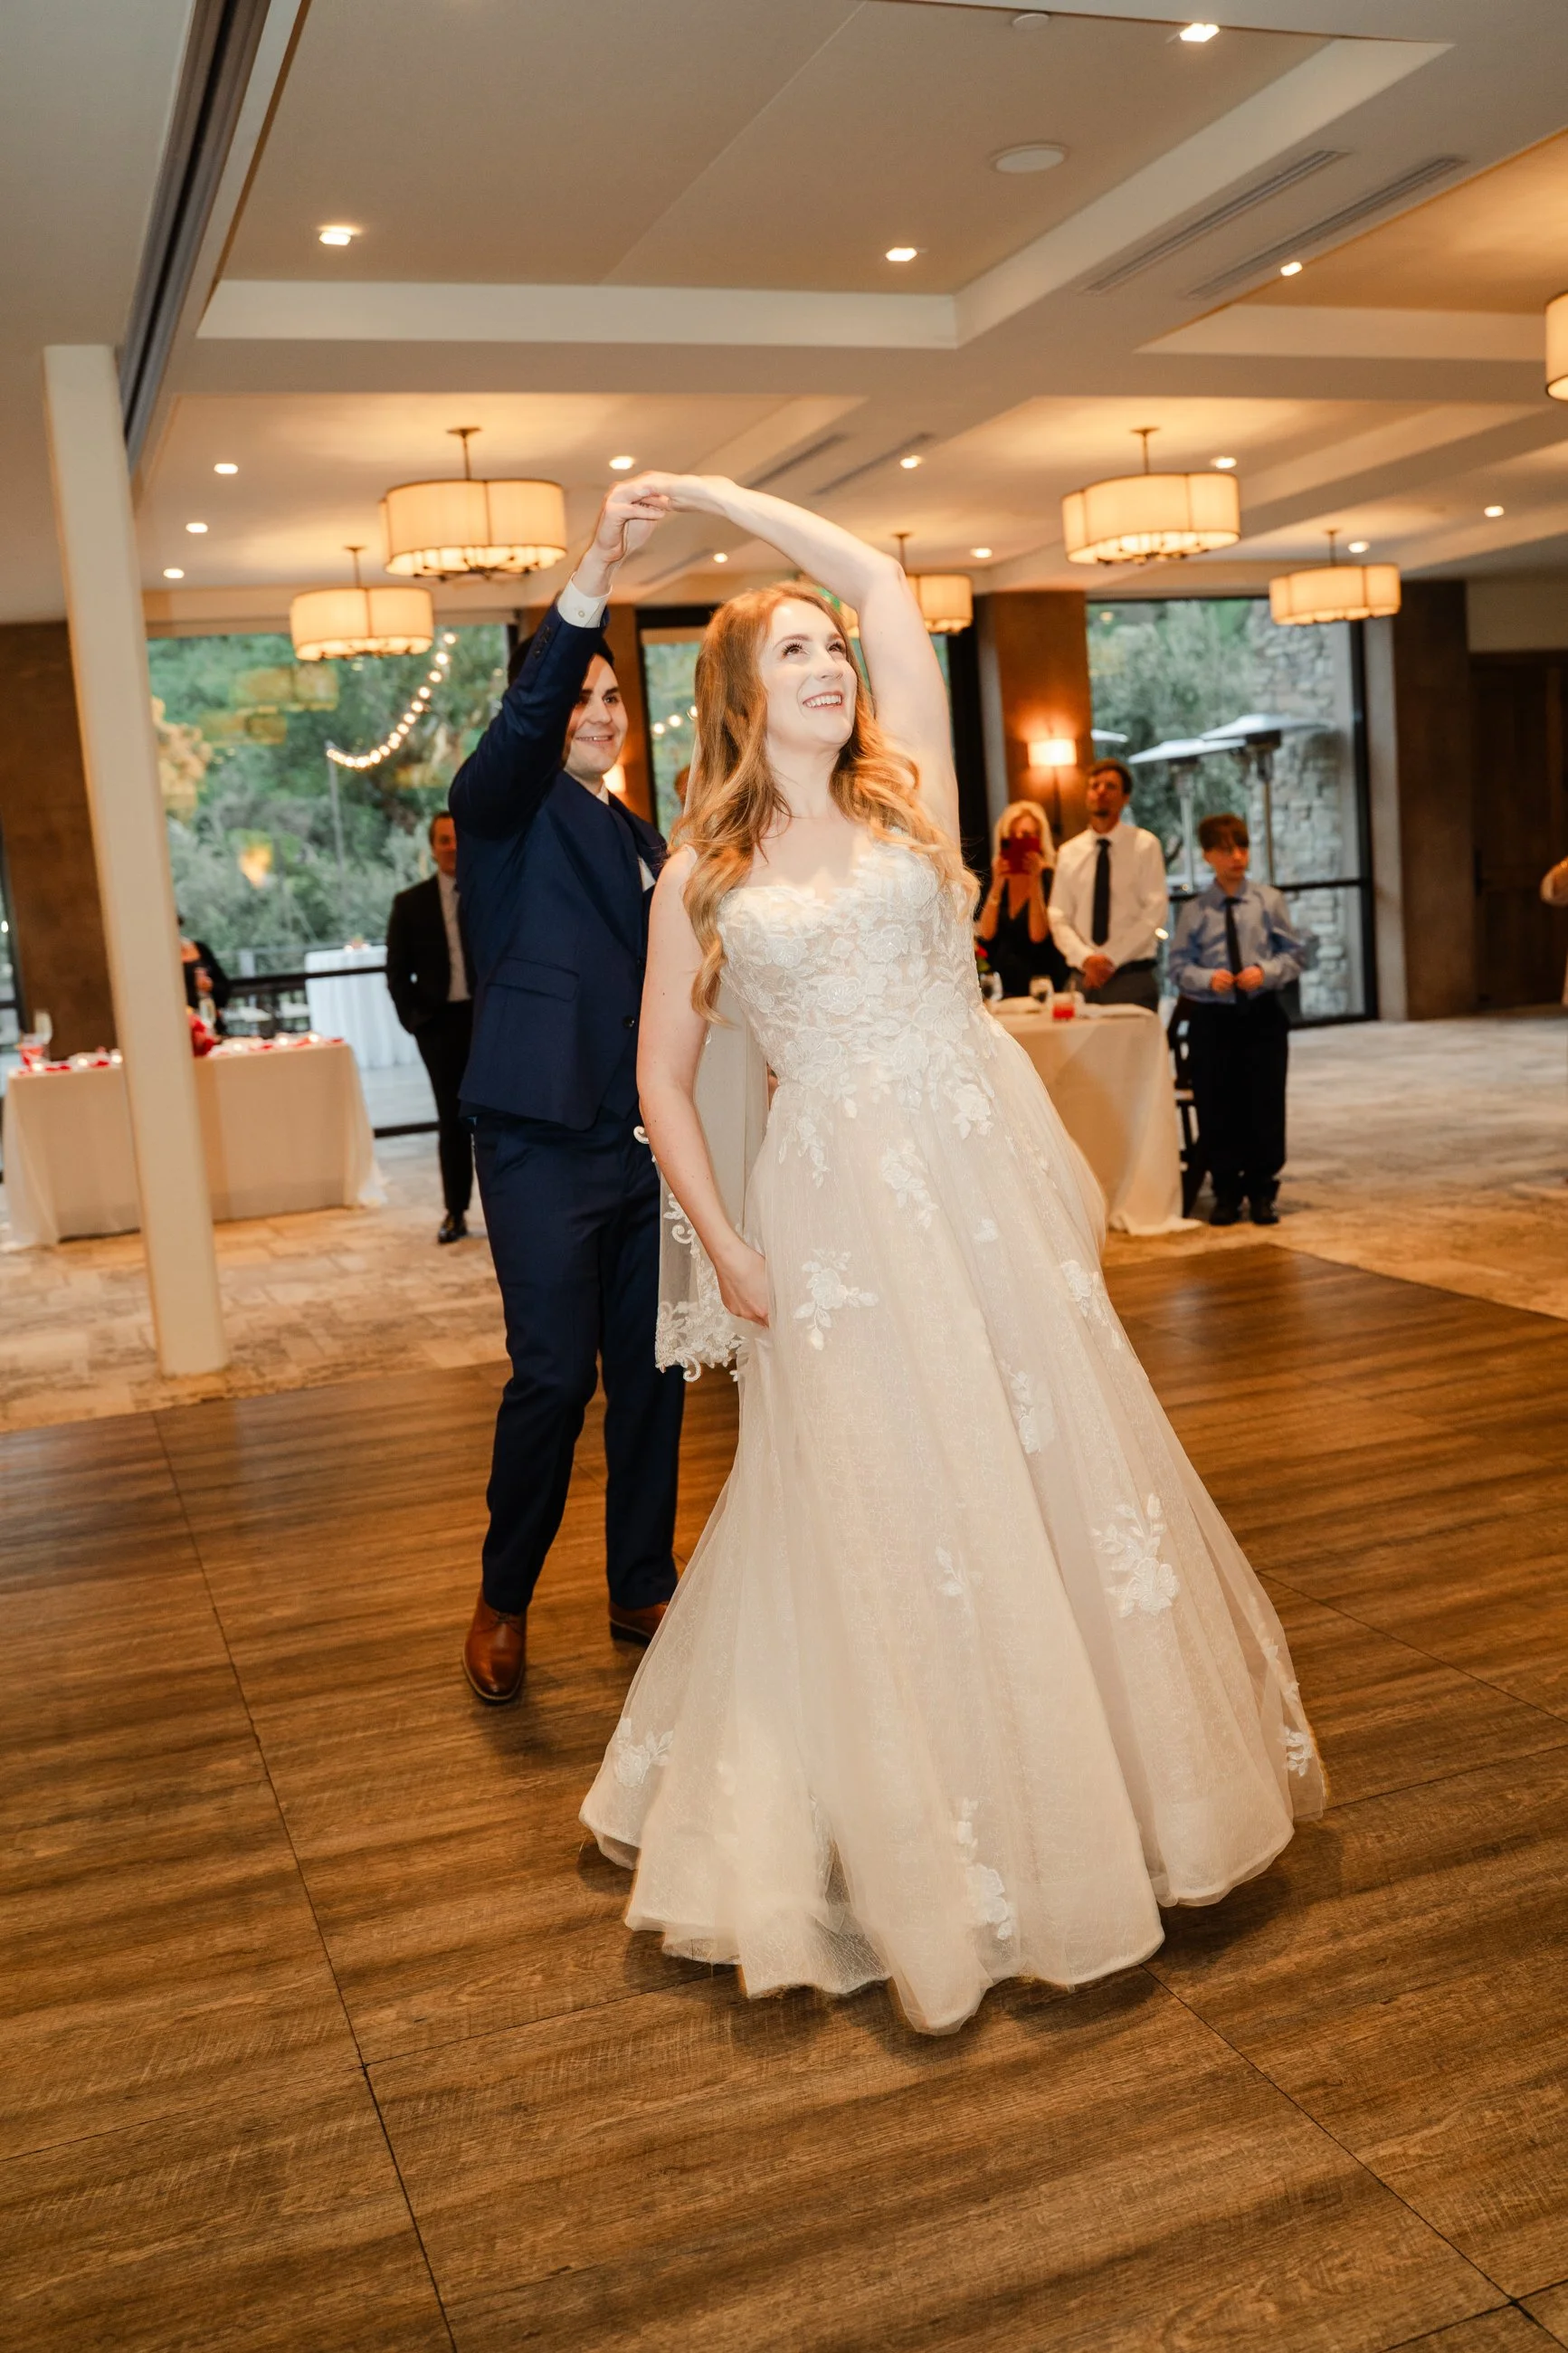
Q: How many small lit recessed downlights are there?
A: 14